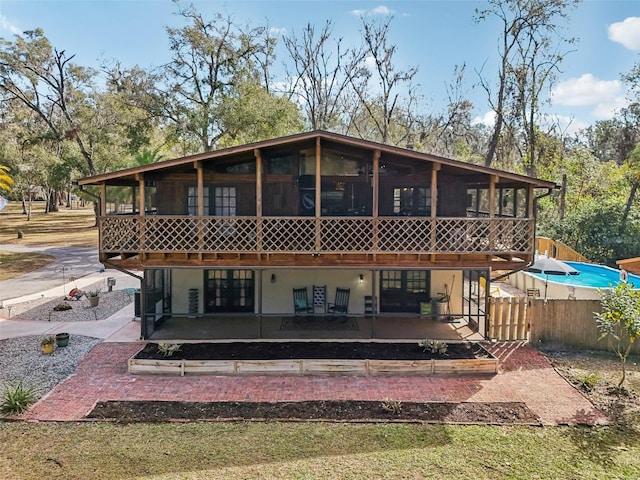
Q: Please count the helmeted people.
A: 0